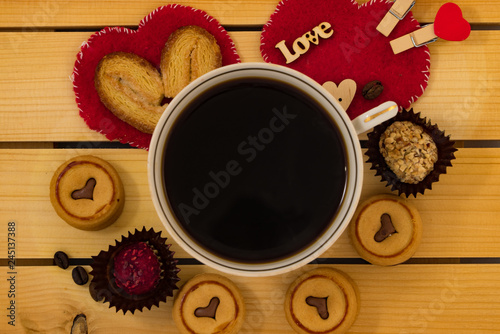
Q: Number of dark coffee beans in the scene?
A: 3